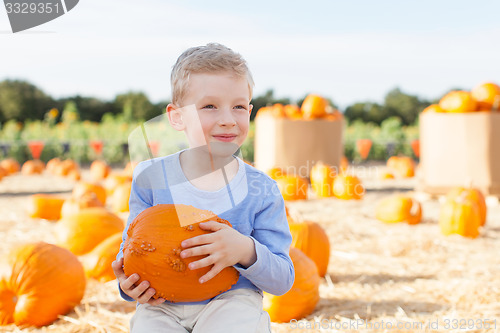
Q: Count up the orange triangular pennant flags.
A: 5